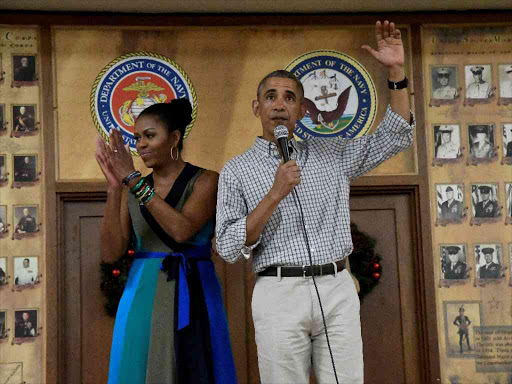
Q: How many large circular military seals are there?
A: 2